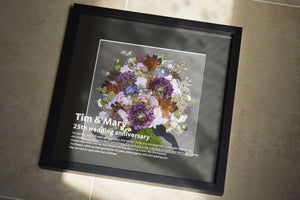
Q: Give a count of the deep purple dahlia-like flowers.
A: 3